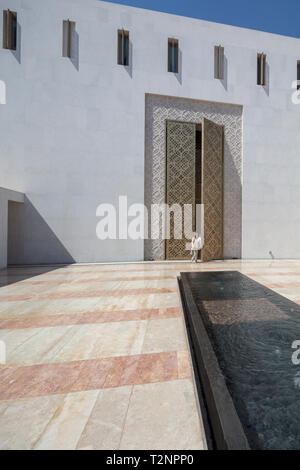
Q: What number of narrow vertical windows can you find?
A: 7